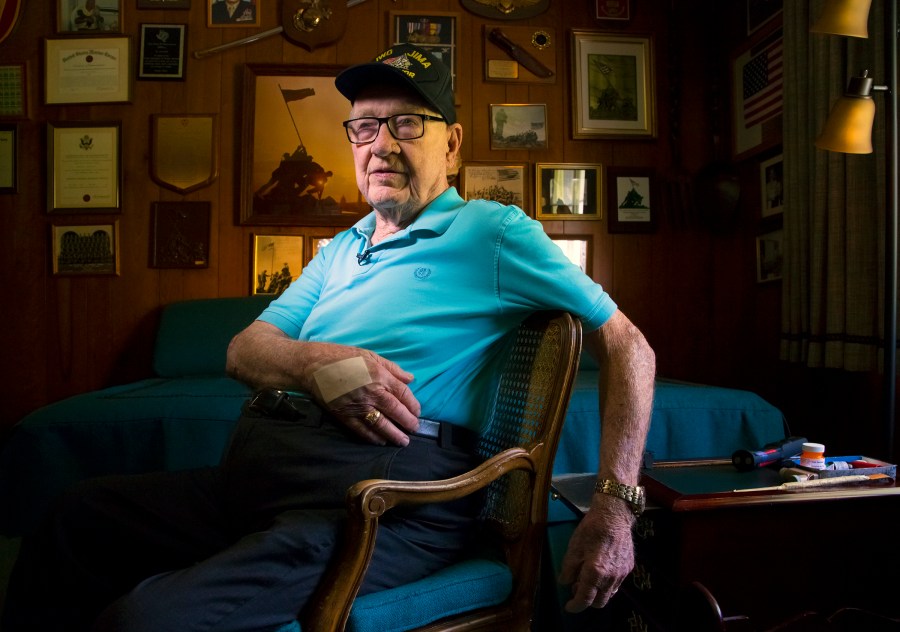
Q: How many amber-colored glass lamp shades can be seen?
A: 2